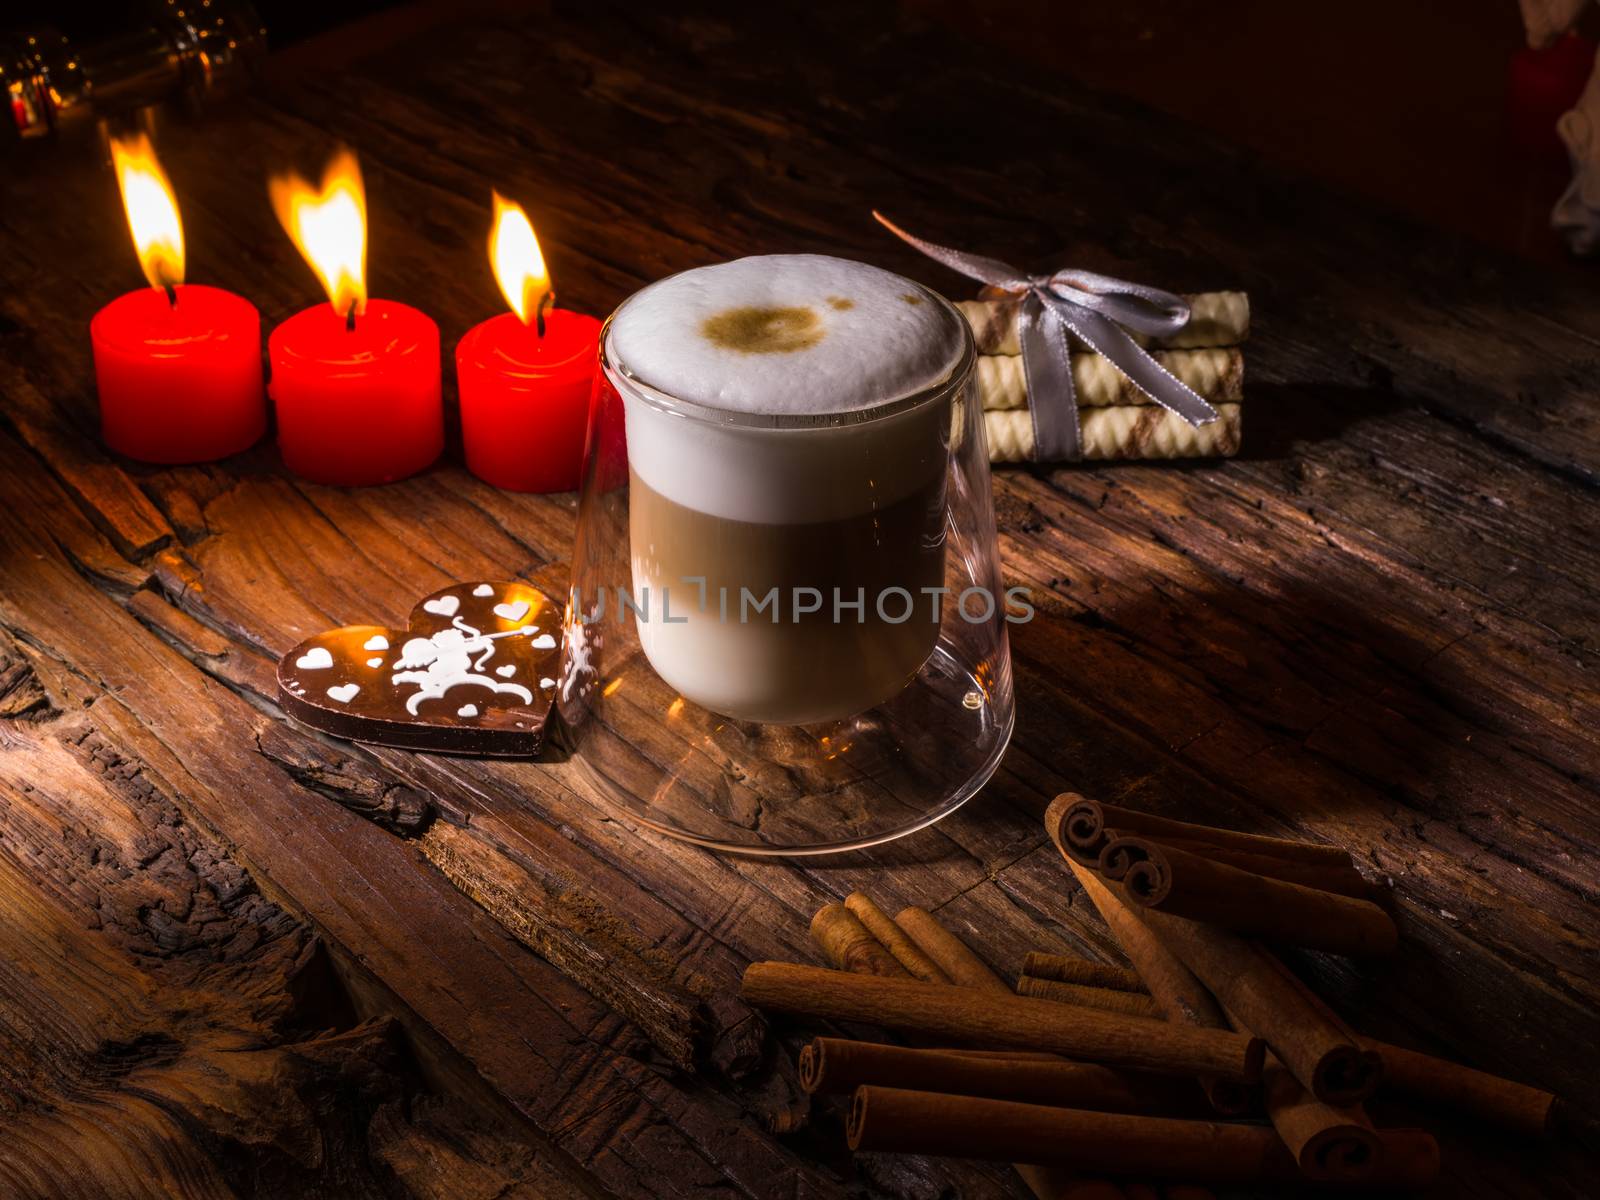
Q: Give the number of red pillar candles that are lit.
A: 3